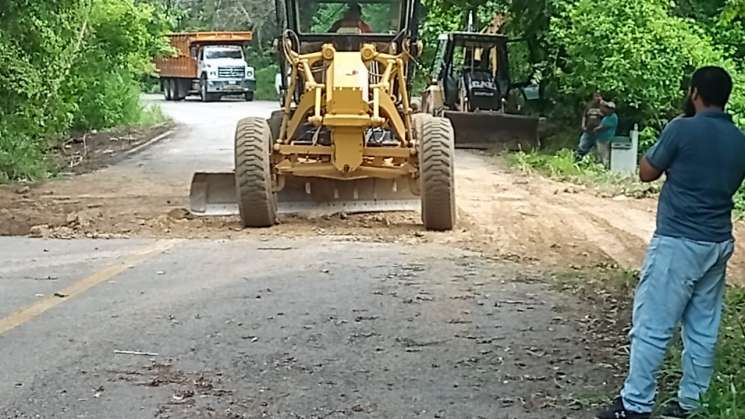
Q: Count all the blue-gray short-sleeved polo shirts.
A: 1